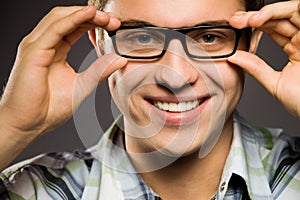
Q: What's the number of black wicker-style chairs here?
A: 0